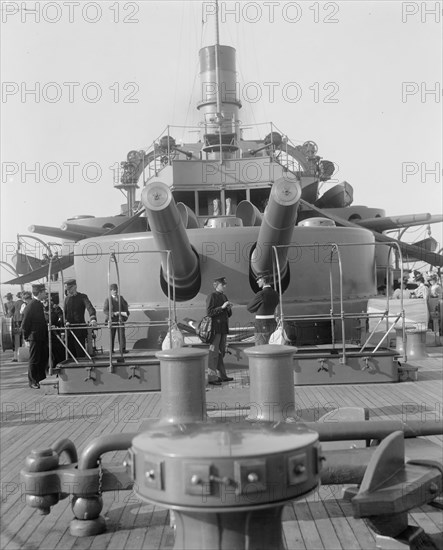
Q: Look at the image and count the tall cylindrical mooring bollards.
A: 2